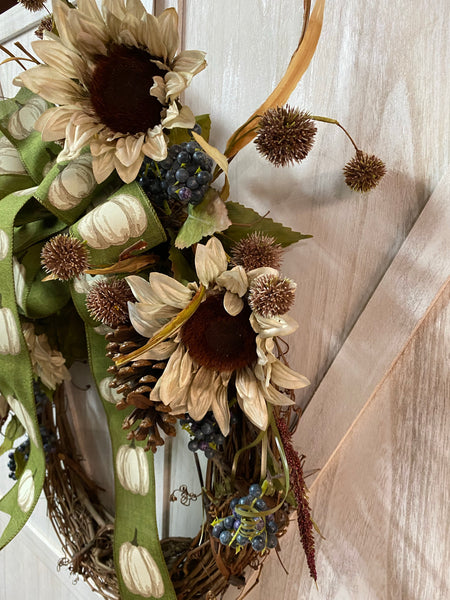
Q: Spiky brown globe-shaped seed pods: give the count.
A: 8